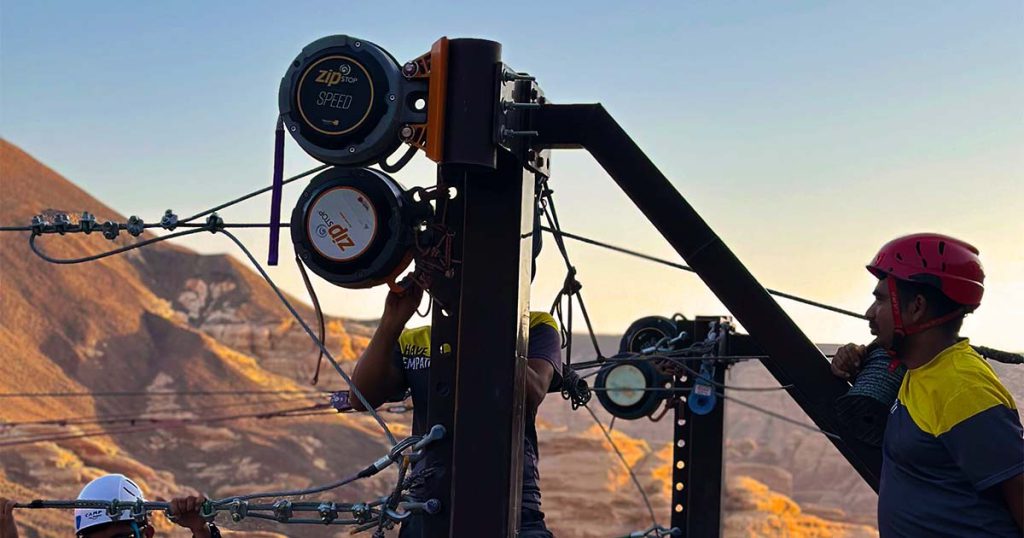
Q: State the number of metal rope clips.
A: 15